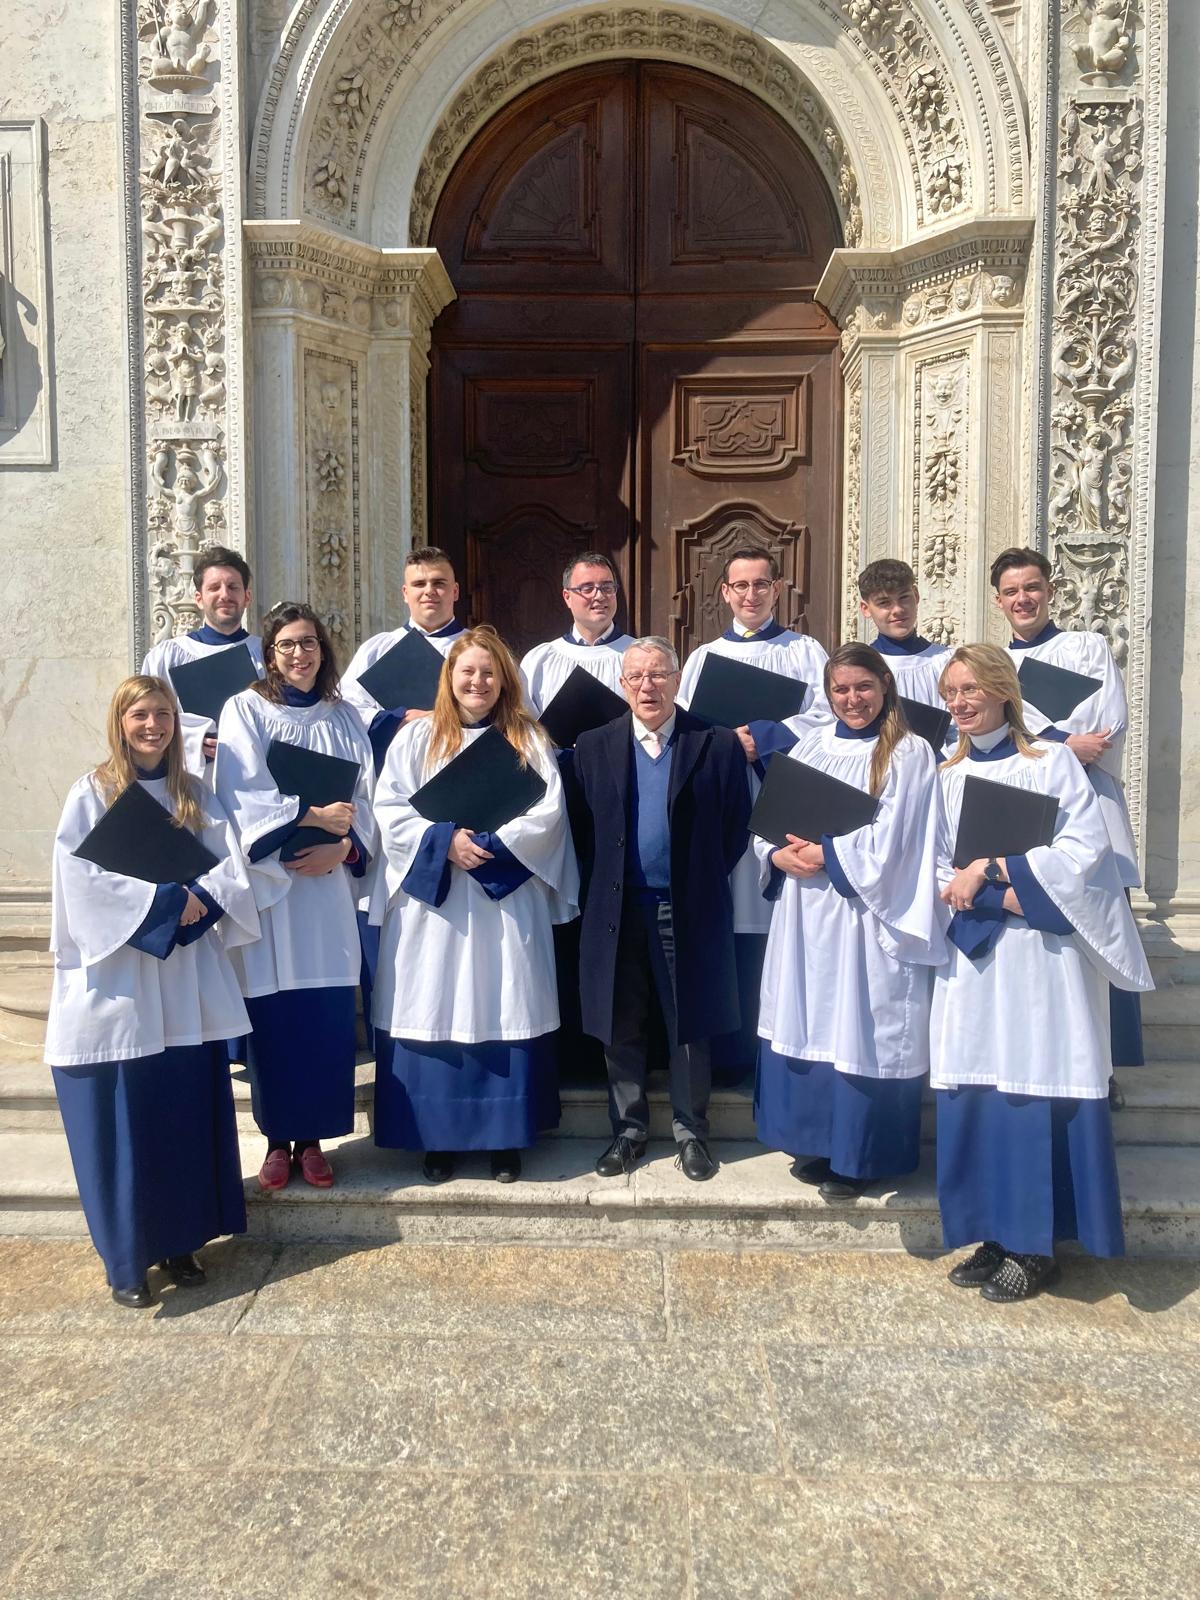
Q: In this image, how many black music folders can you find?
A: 11